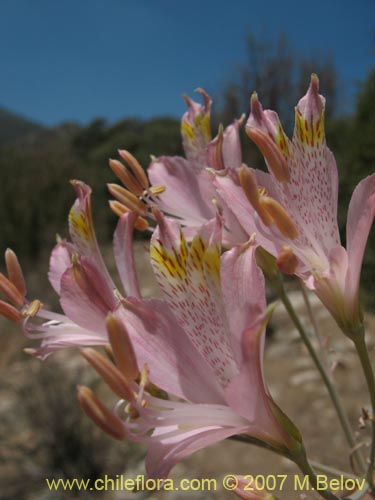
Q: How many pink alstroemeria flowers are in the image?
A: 4